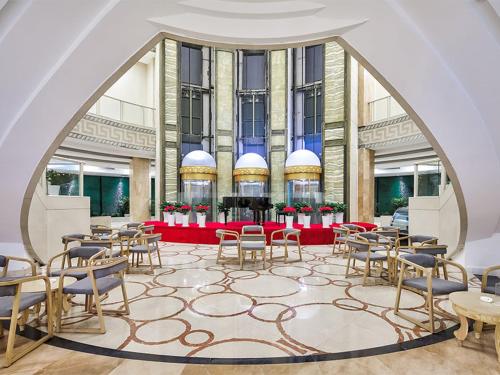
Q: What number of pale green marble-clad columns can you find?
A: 4